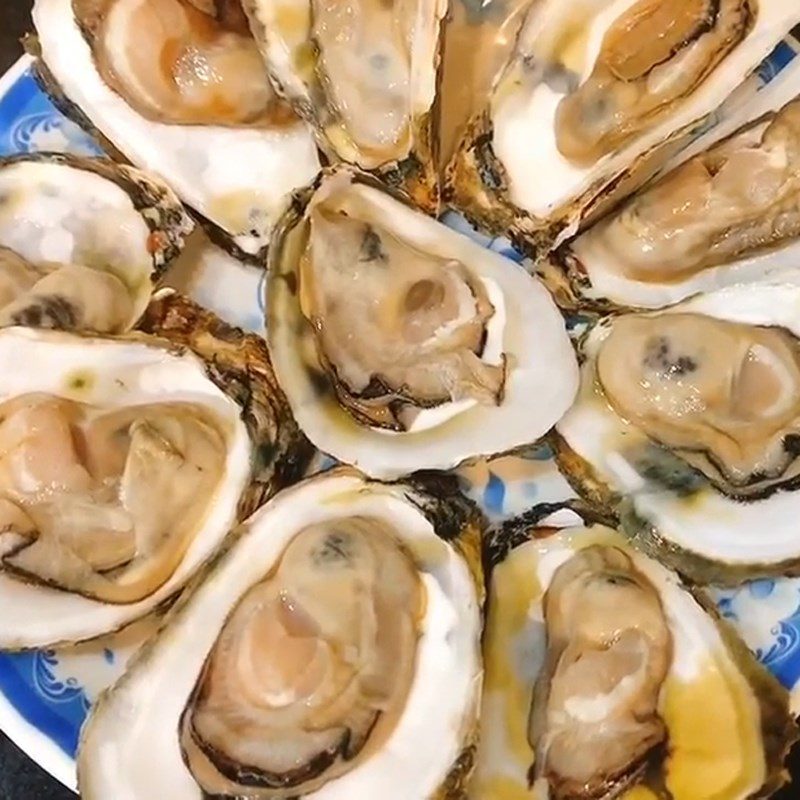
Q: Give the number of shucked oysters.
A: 10